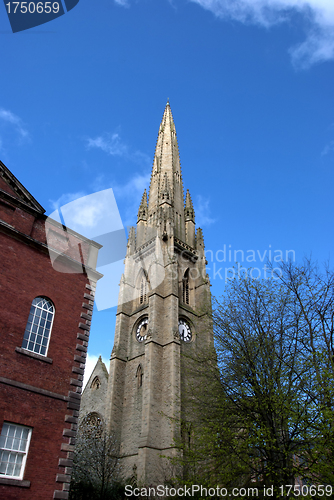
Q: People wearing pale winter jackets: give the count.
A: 0